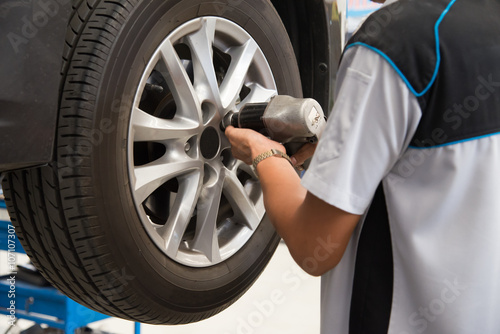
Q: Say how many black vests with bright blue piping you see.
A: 1